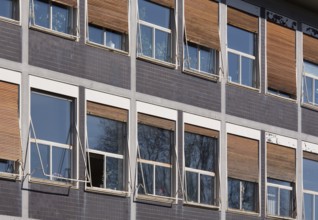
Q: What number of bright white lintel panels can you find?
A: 8